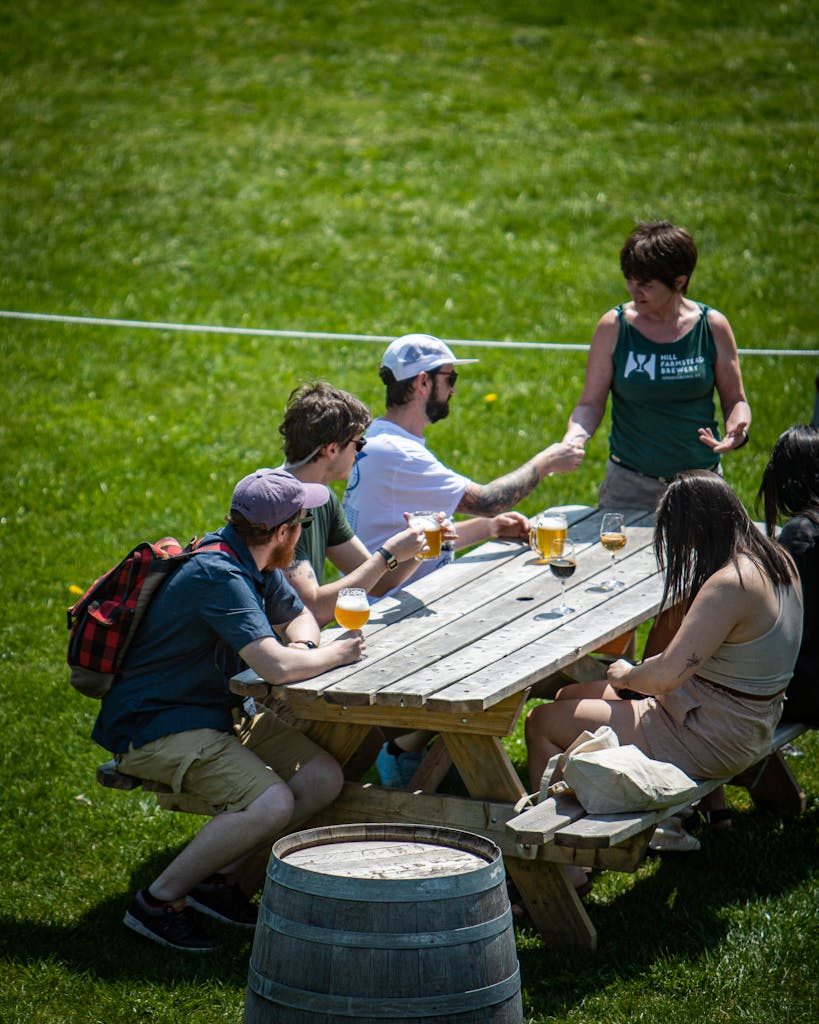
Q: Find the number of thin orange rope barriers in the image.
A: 0